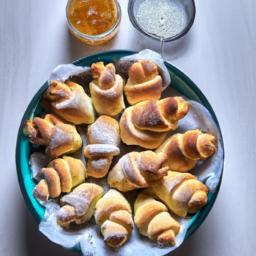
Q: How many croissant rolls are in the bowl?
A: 13